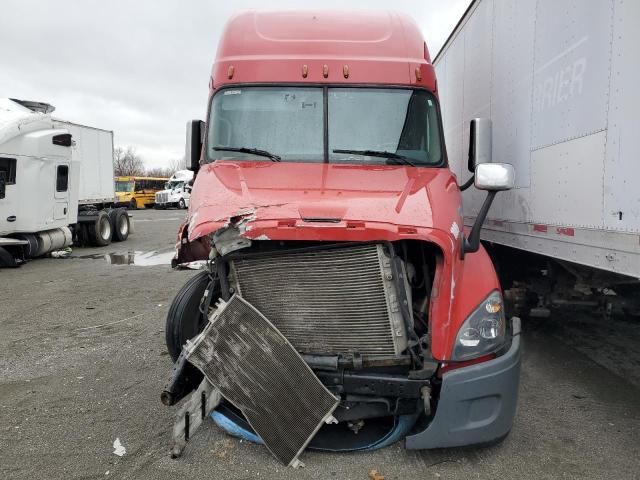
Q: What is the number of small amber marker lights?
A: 5